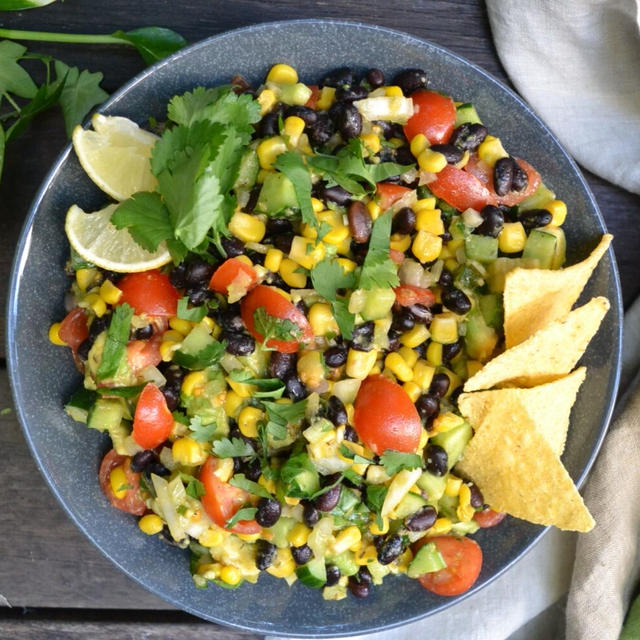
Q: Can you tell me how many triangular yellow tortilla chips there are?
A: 4